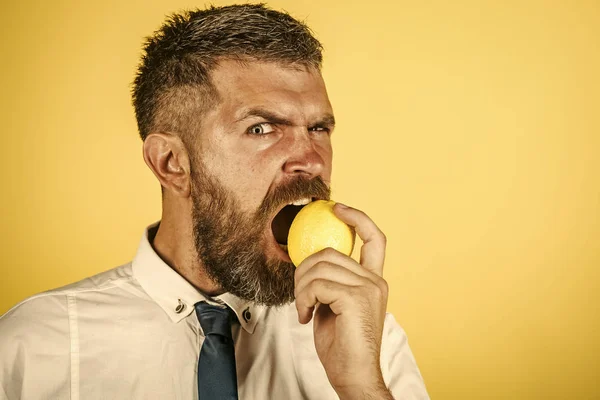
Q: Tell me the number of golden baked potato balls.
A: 0